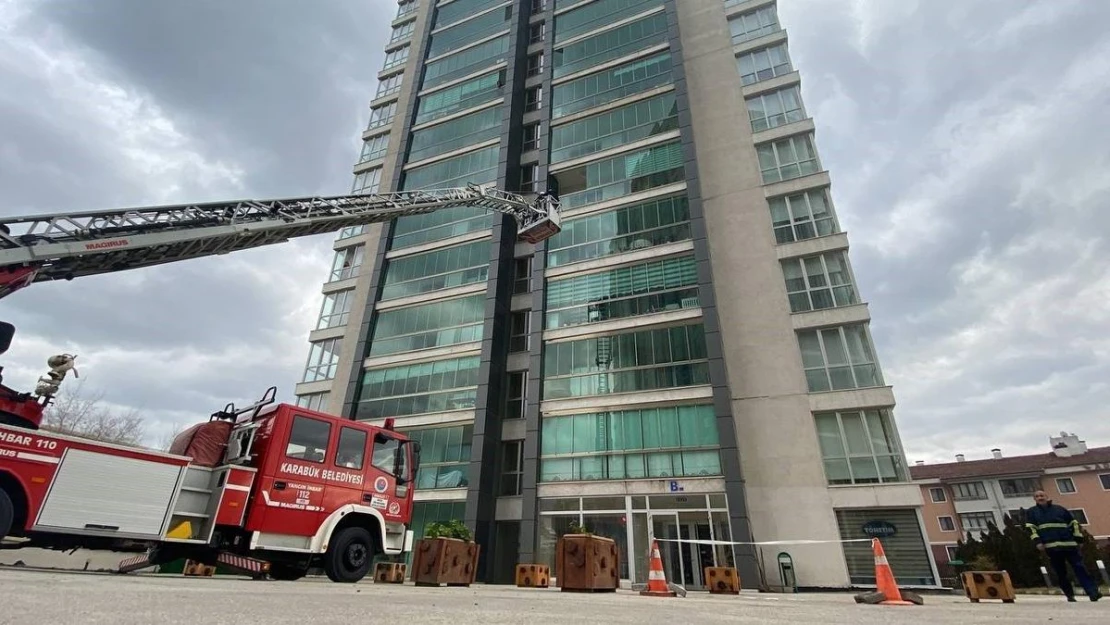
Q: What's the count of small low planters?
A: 5